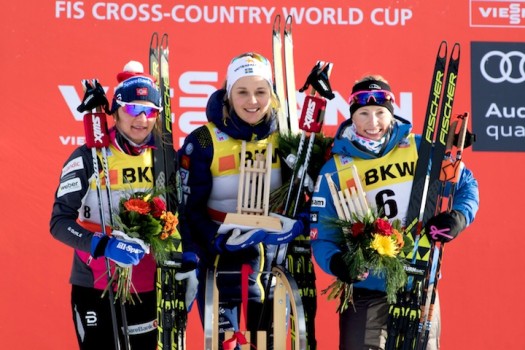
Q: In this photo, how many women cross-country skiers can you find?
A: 3